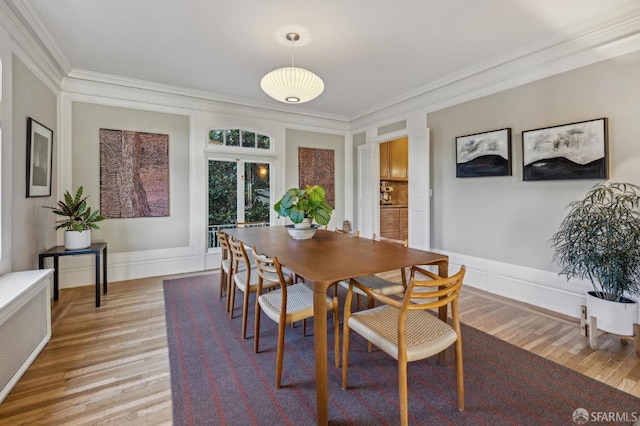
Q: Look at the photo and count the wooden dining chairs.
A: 8